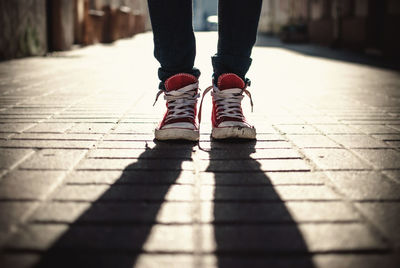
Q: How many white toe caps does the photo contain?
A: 2